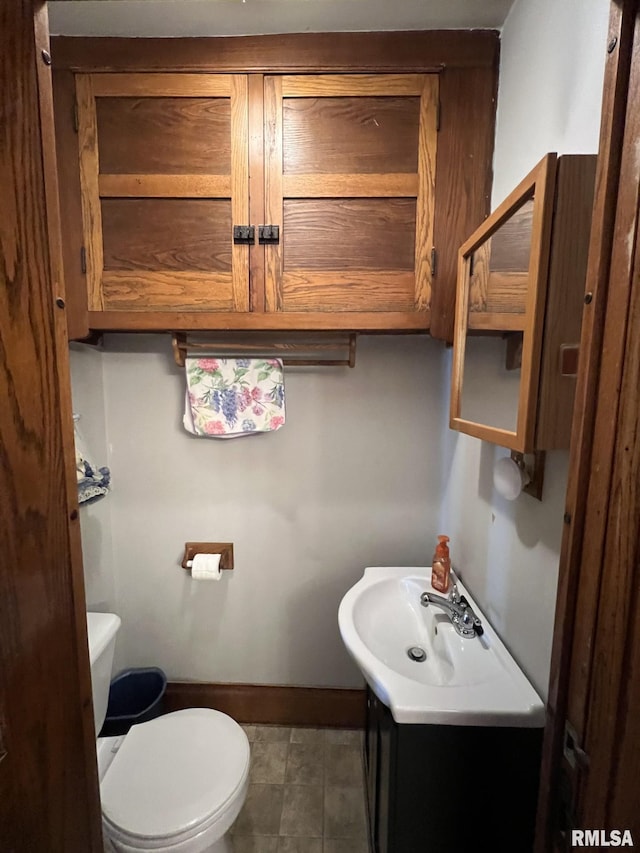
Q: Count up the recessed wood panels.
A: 4